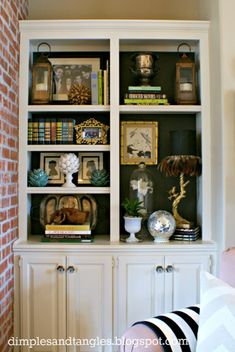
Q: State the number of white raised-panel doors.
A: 4